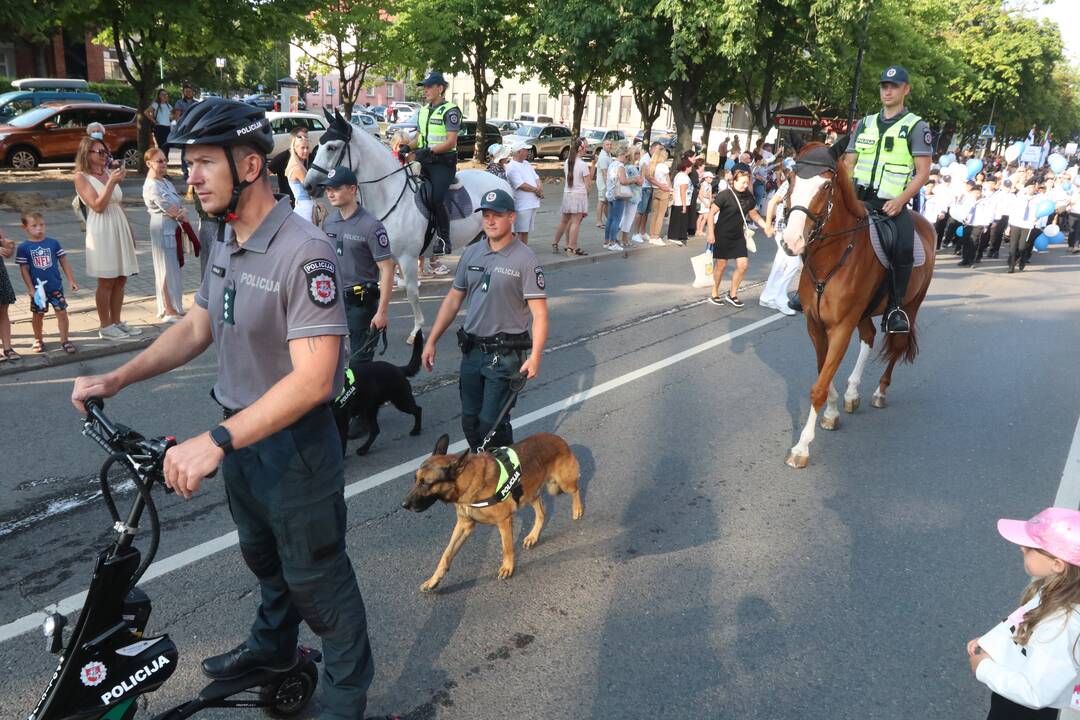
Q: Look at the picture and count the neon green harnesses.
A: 2